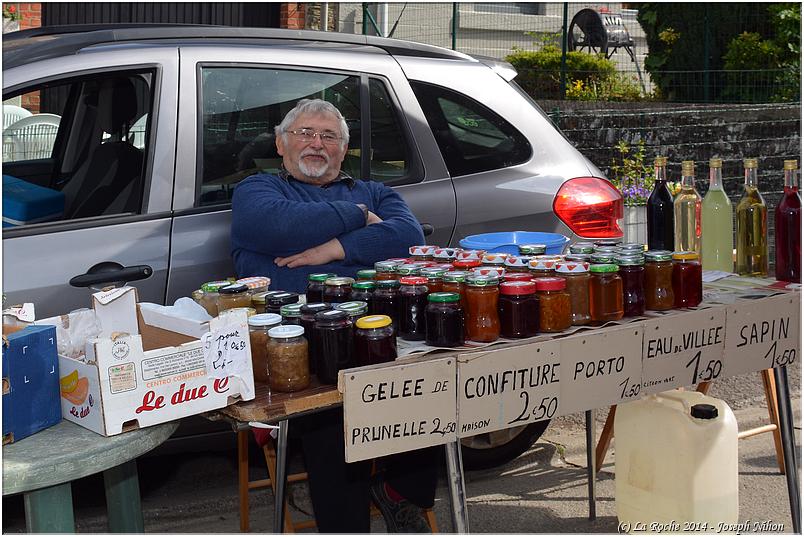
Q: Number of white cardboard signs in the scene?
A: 5